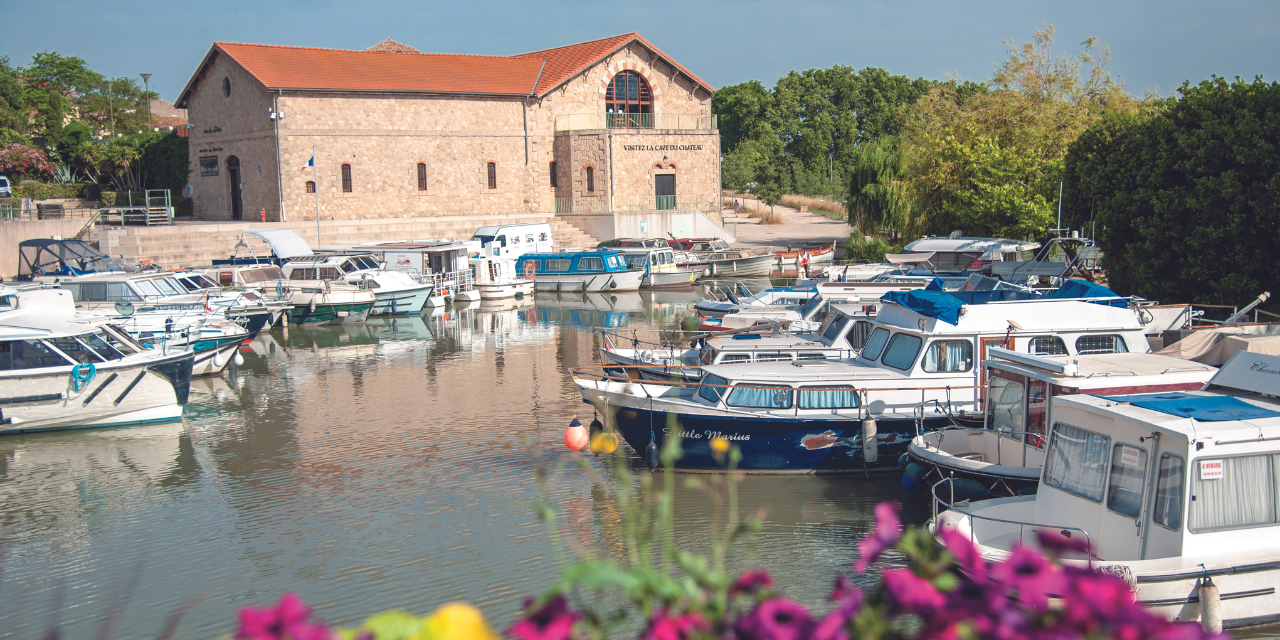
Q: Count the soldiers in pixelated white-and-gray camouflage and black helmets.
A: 0